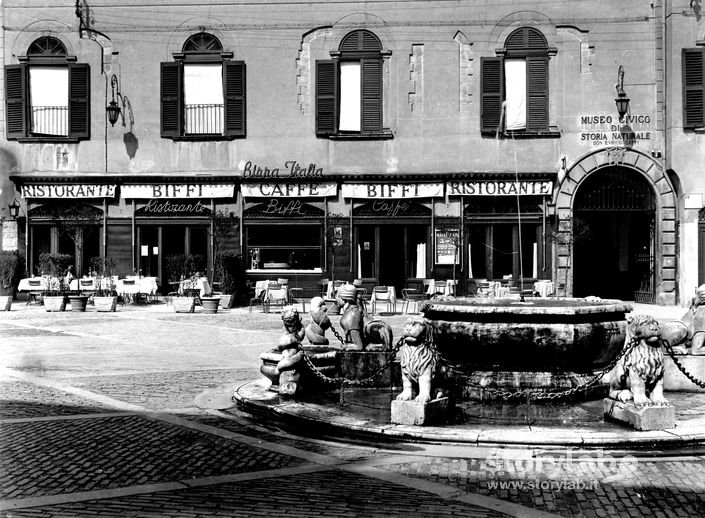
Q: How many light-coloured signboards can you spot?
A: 5